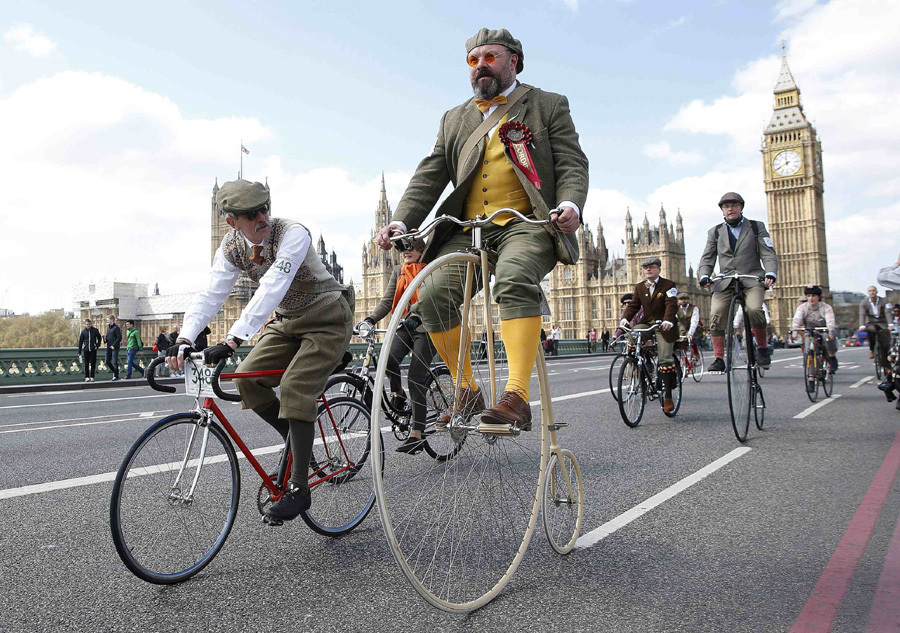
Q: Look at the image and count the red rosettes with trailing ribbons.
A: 1